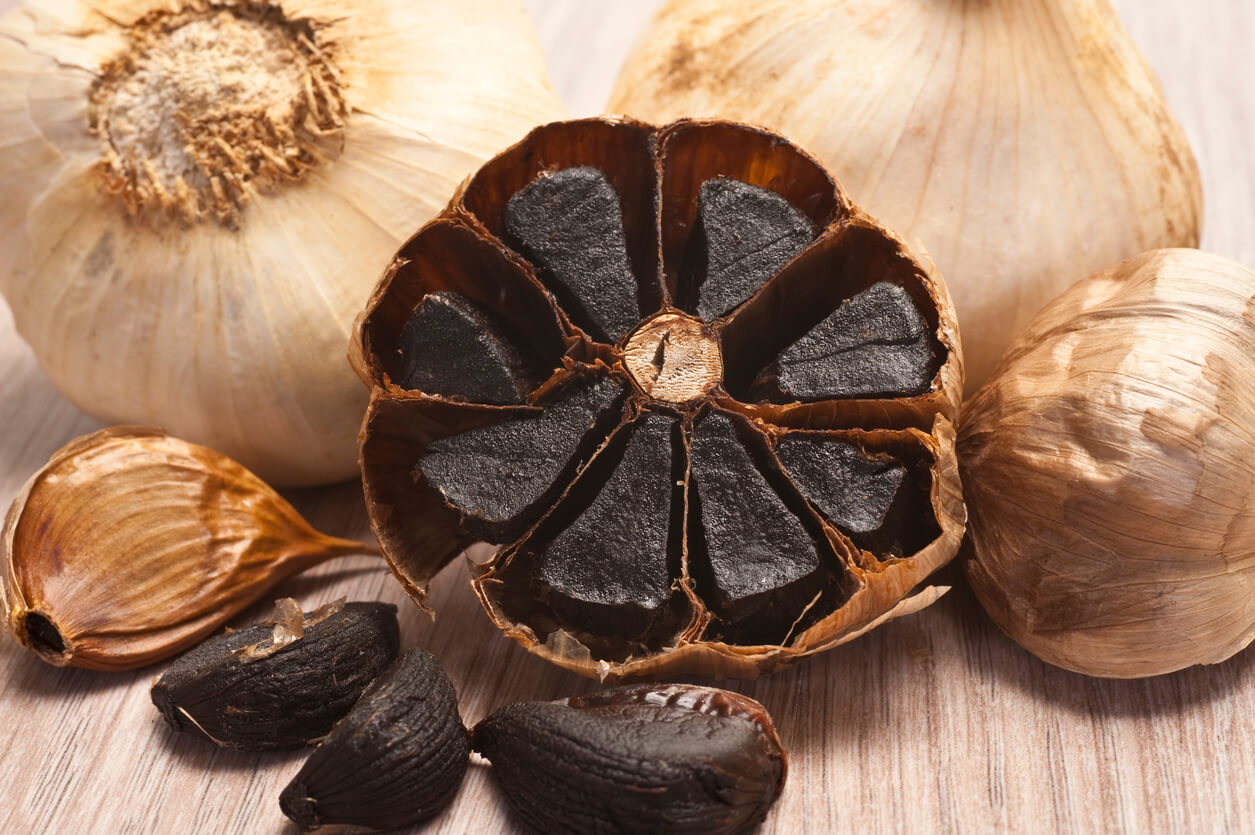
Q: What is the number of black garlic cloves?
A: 11